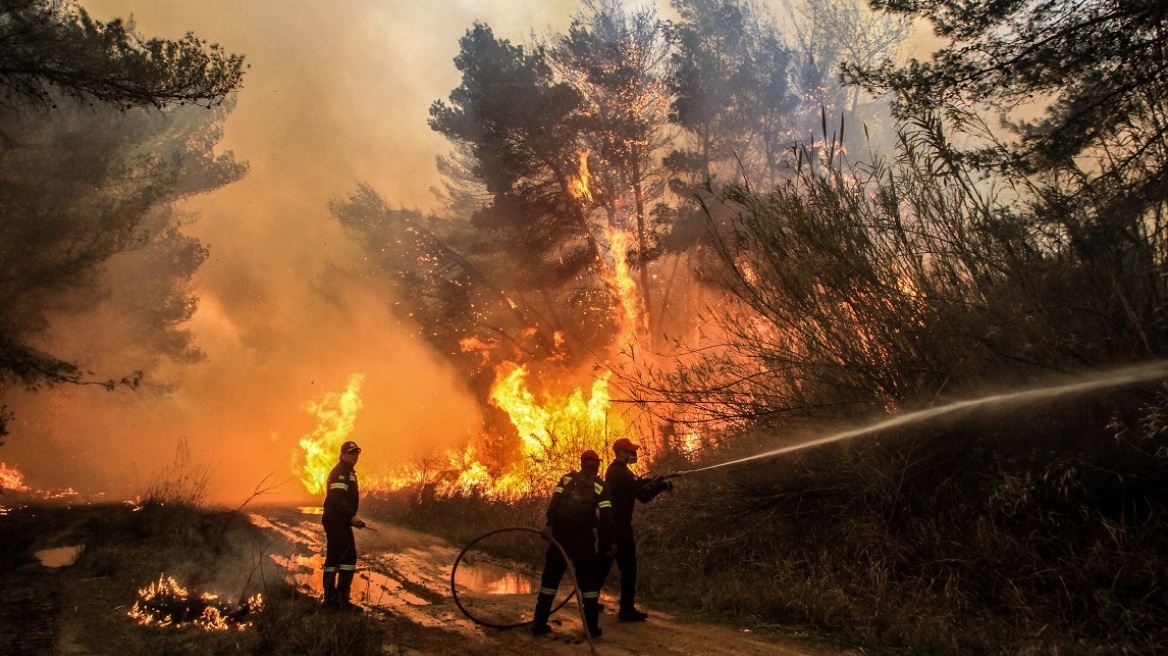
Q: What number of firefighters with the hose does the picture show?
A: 2